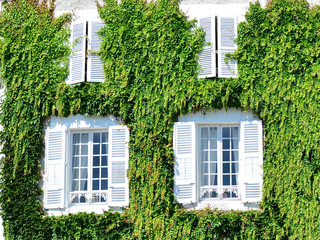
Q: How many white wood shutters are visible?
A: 8